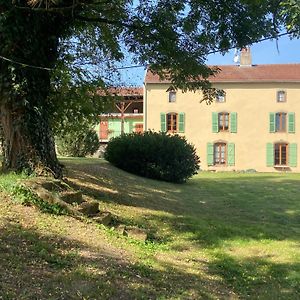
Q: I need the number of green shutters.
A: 10